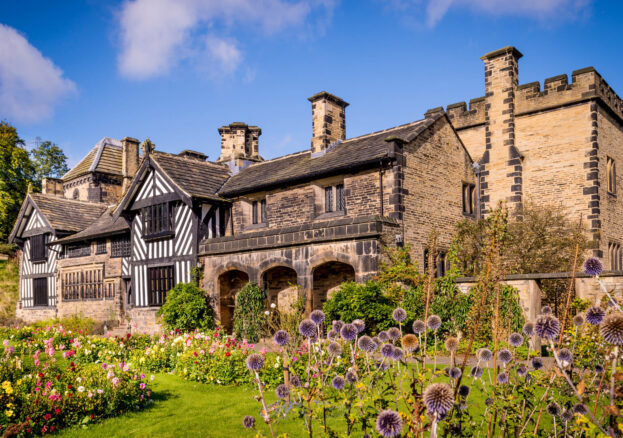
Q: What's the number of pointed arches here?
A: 3